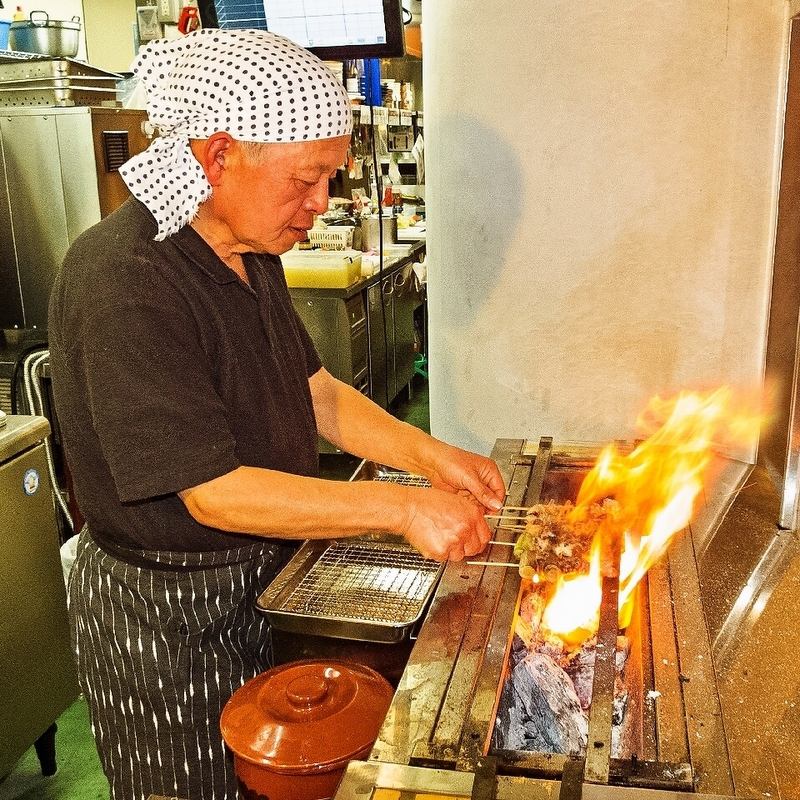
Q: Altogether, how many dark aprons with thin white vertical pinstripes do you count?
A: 1